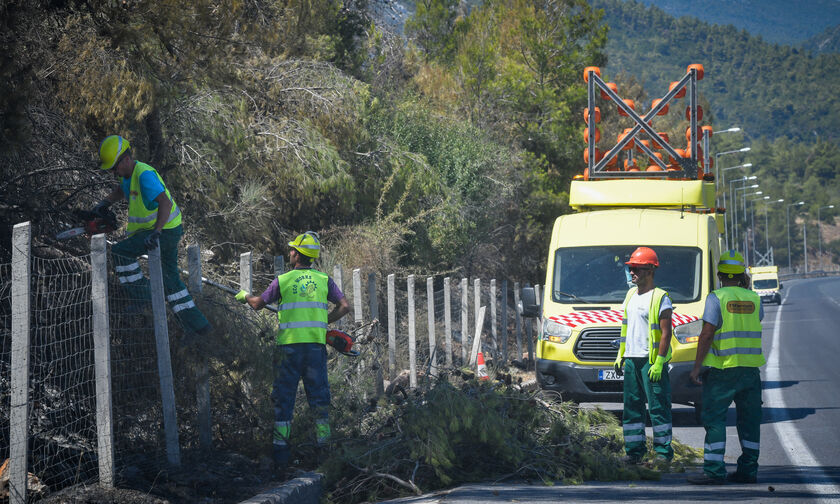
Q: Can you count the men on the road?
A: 2